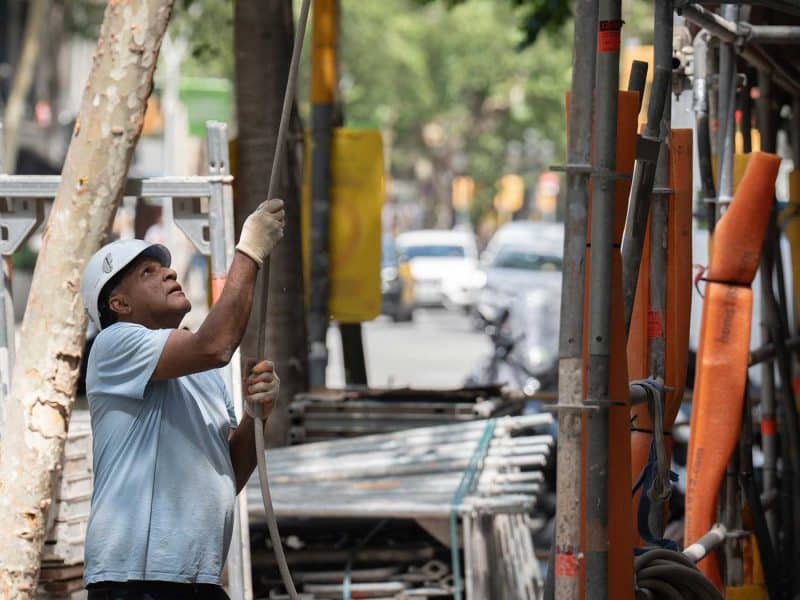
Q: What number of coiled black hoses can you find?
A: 1